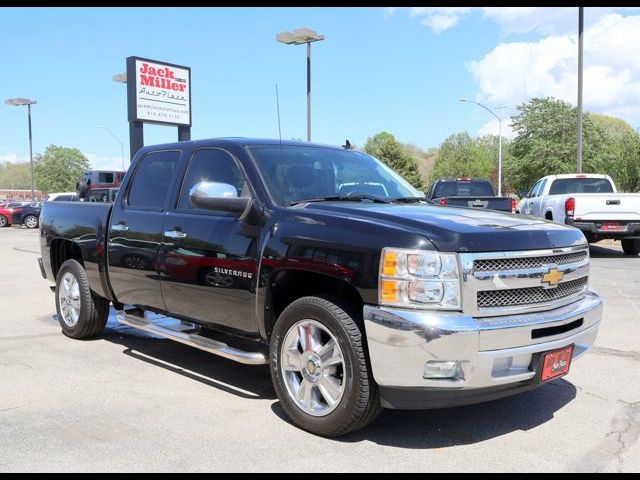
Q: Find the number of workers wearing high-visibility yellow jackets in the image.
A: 0